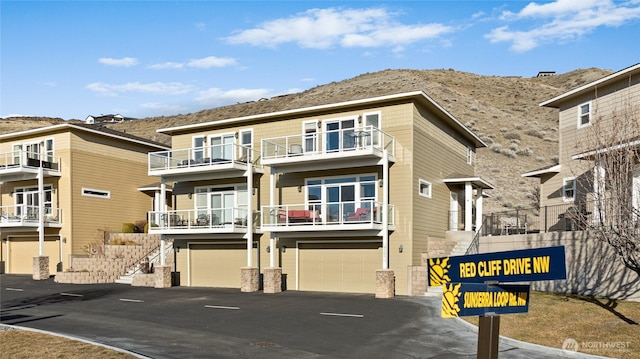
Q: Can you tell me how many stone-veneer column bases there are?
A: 5